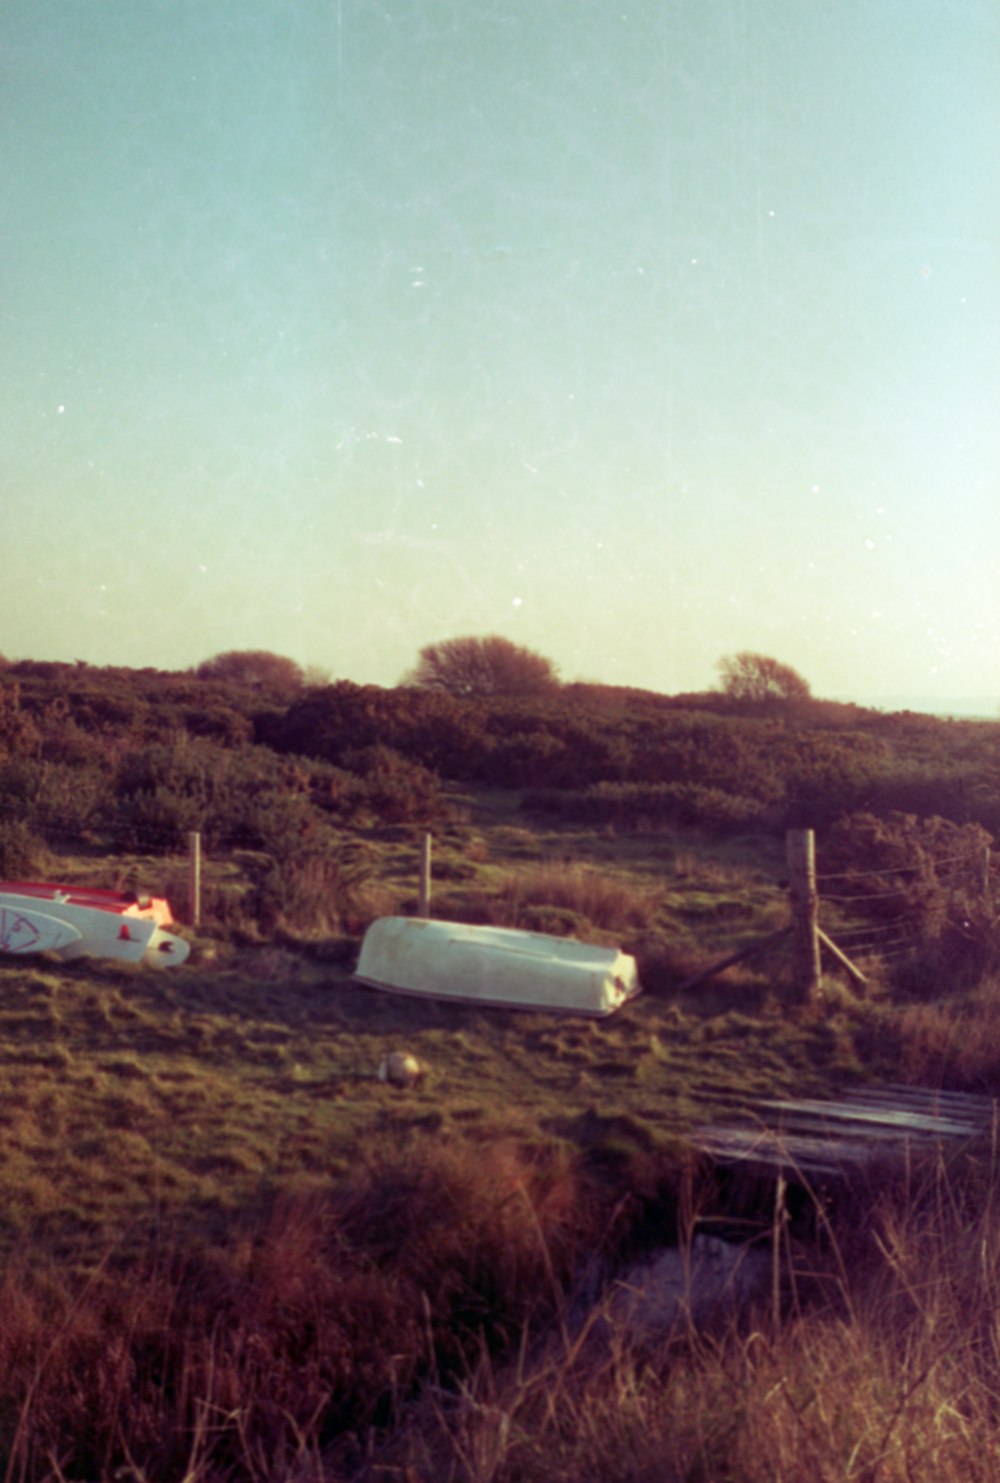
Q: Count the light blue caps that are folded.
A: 0